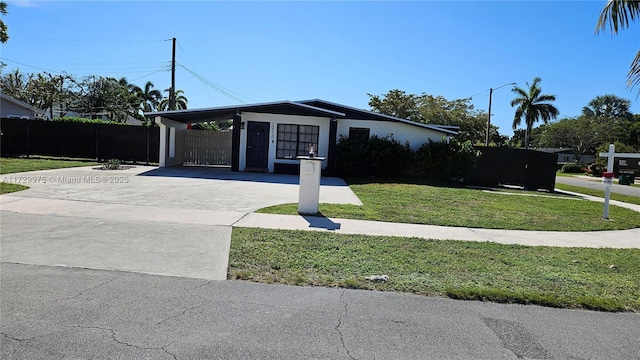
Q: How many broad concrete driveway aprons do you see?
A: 1